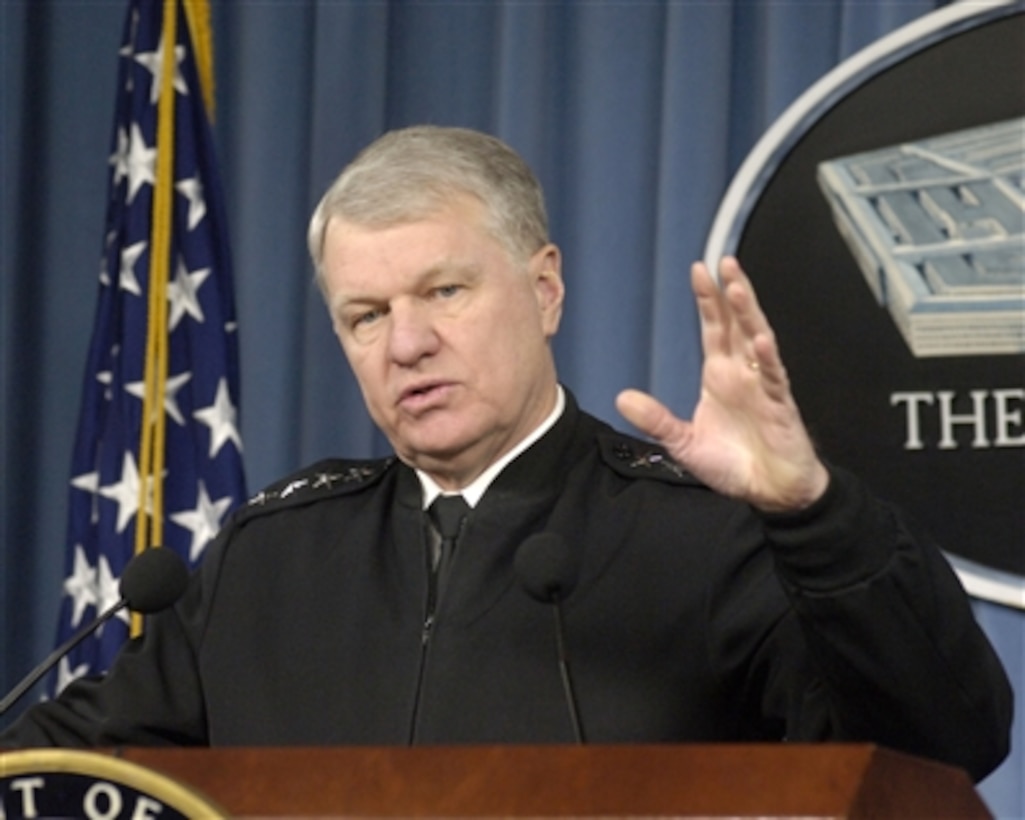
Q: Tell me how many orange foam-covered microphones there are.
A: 0